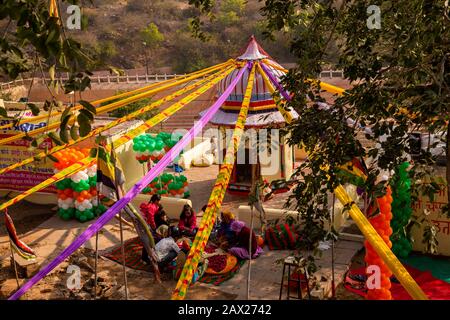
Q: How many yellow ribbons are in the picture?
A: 7